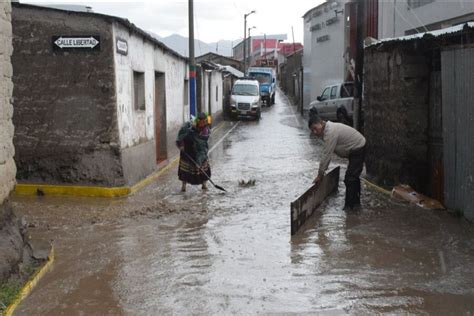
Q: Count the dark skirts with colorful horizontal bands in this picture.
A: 1